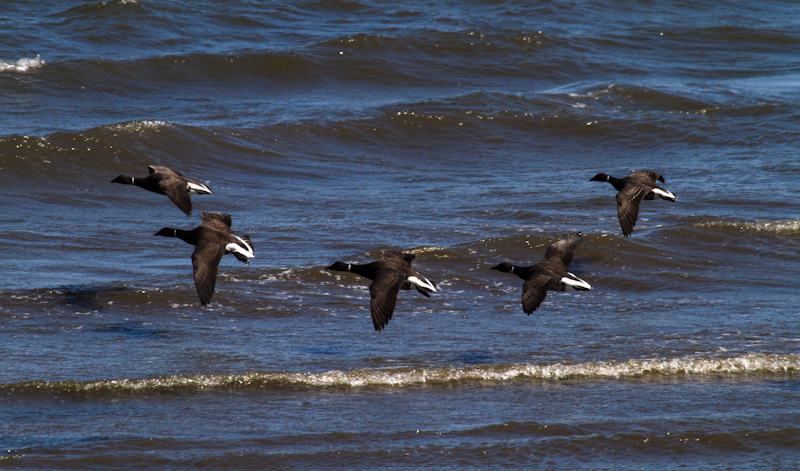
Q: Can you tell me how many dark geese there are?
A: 5